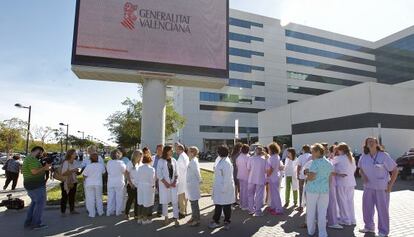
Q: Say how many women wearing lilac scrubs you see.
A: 6